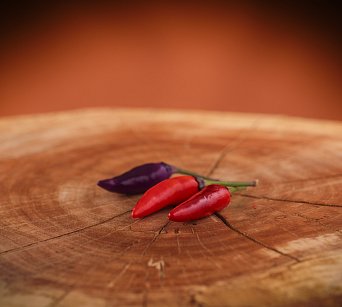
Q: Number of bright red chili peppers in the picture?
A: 2